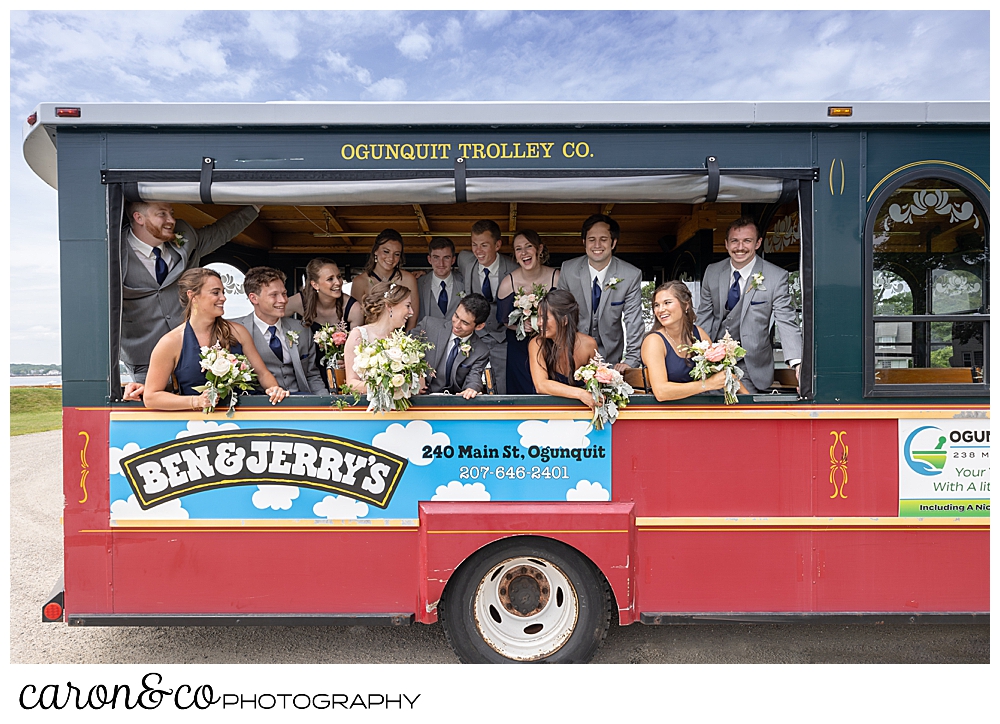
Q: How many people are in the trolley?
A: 14